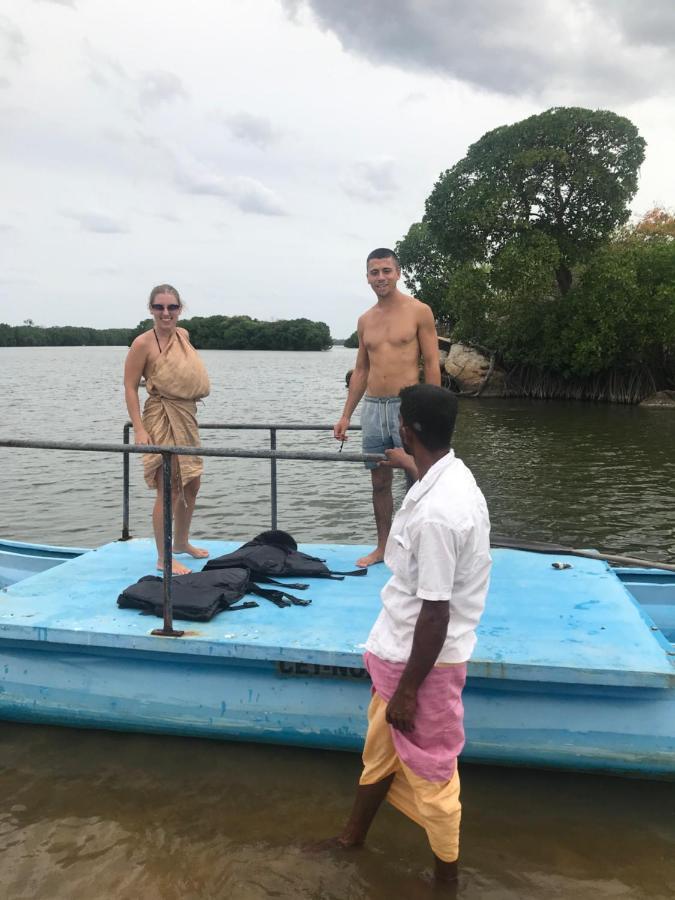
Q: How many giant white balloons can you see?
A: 0